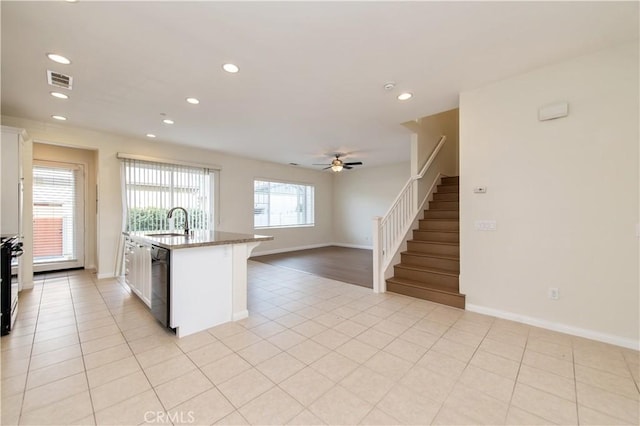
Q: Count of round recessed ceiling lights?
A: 8